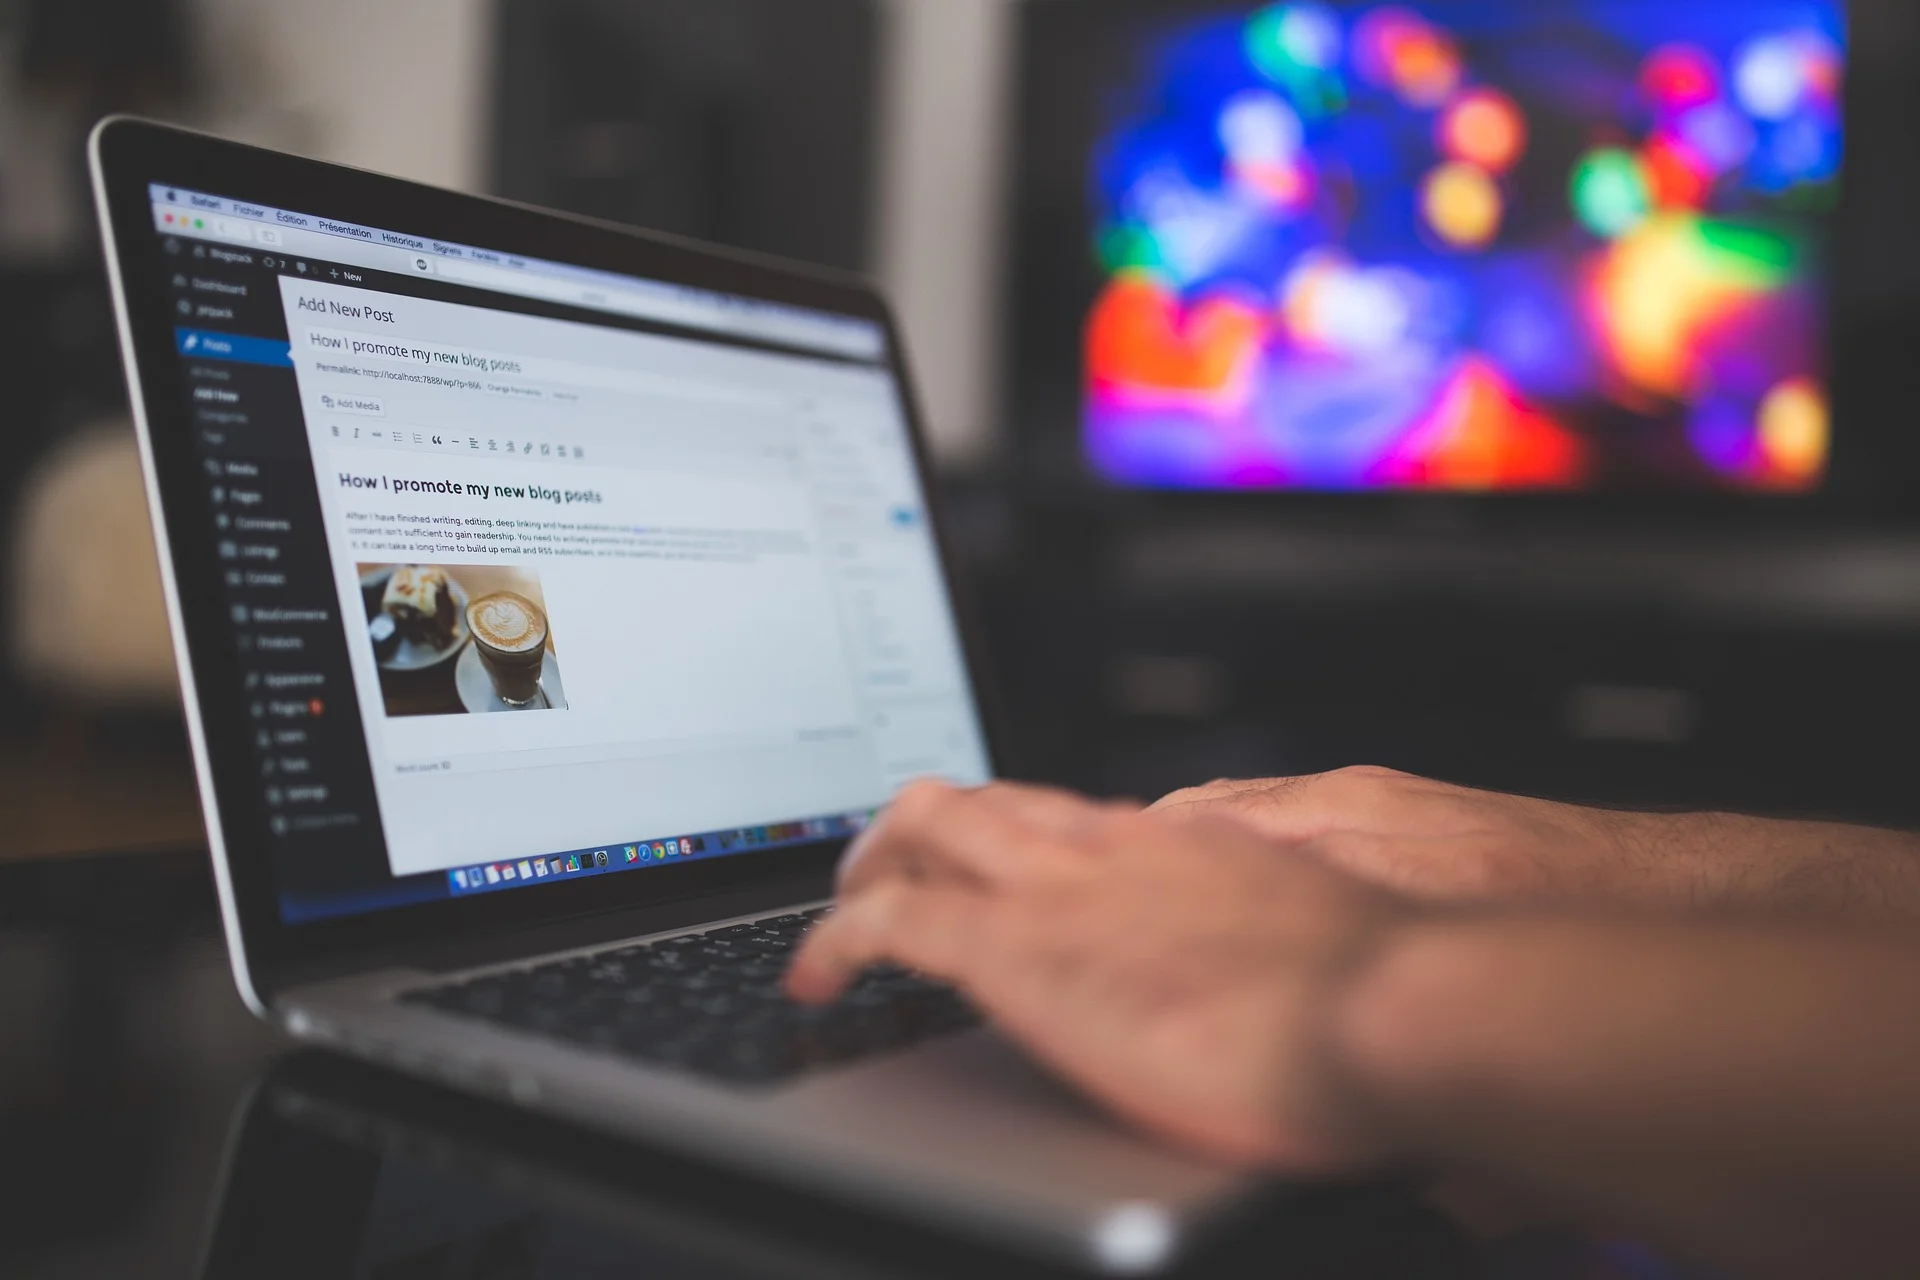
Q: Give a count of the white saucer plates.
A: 2